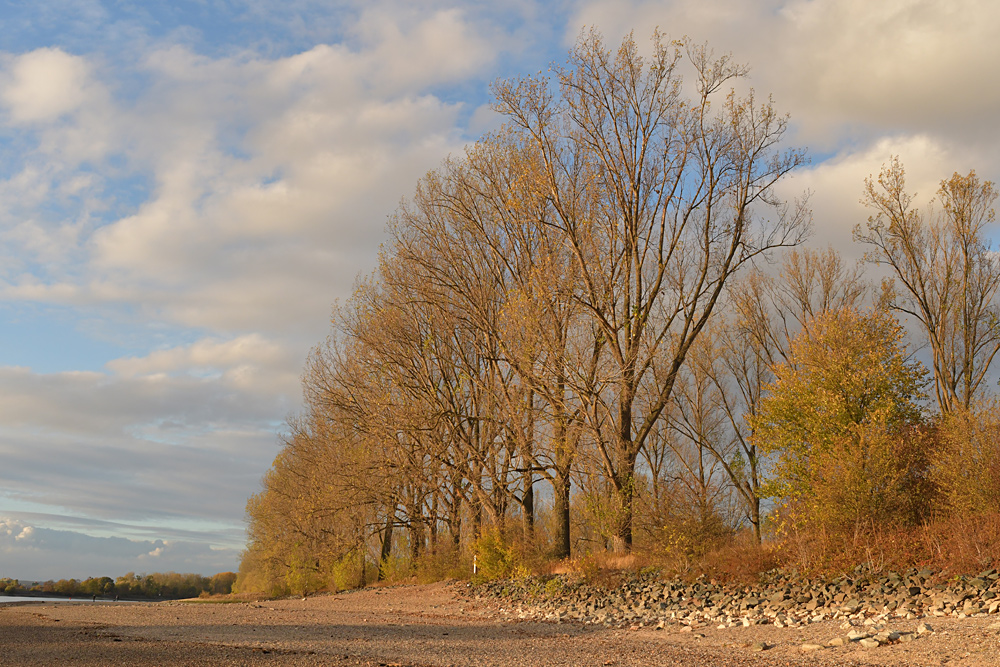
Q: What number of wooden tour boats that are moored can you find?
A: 0